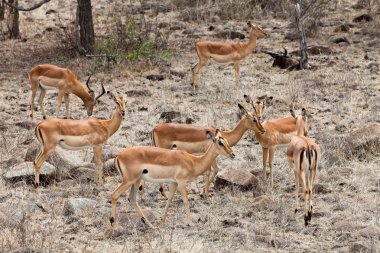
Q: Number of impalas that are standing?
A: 7